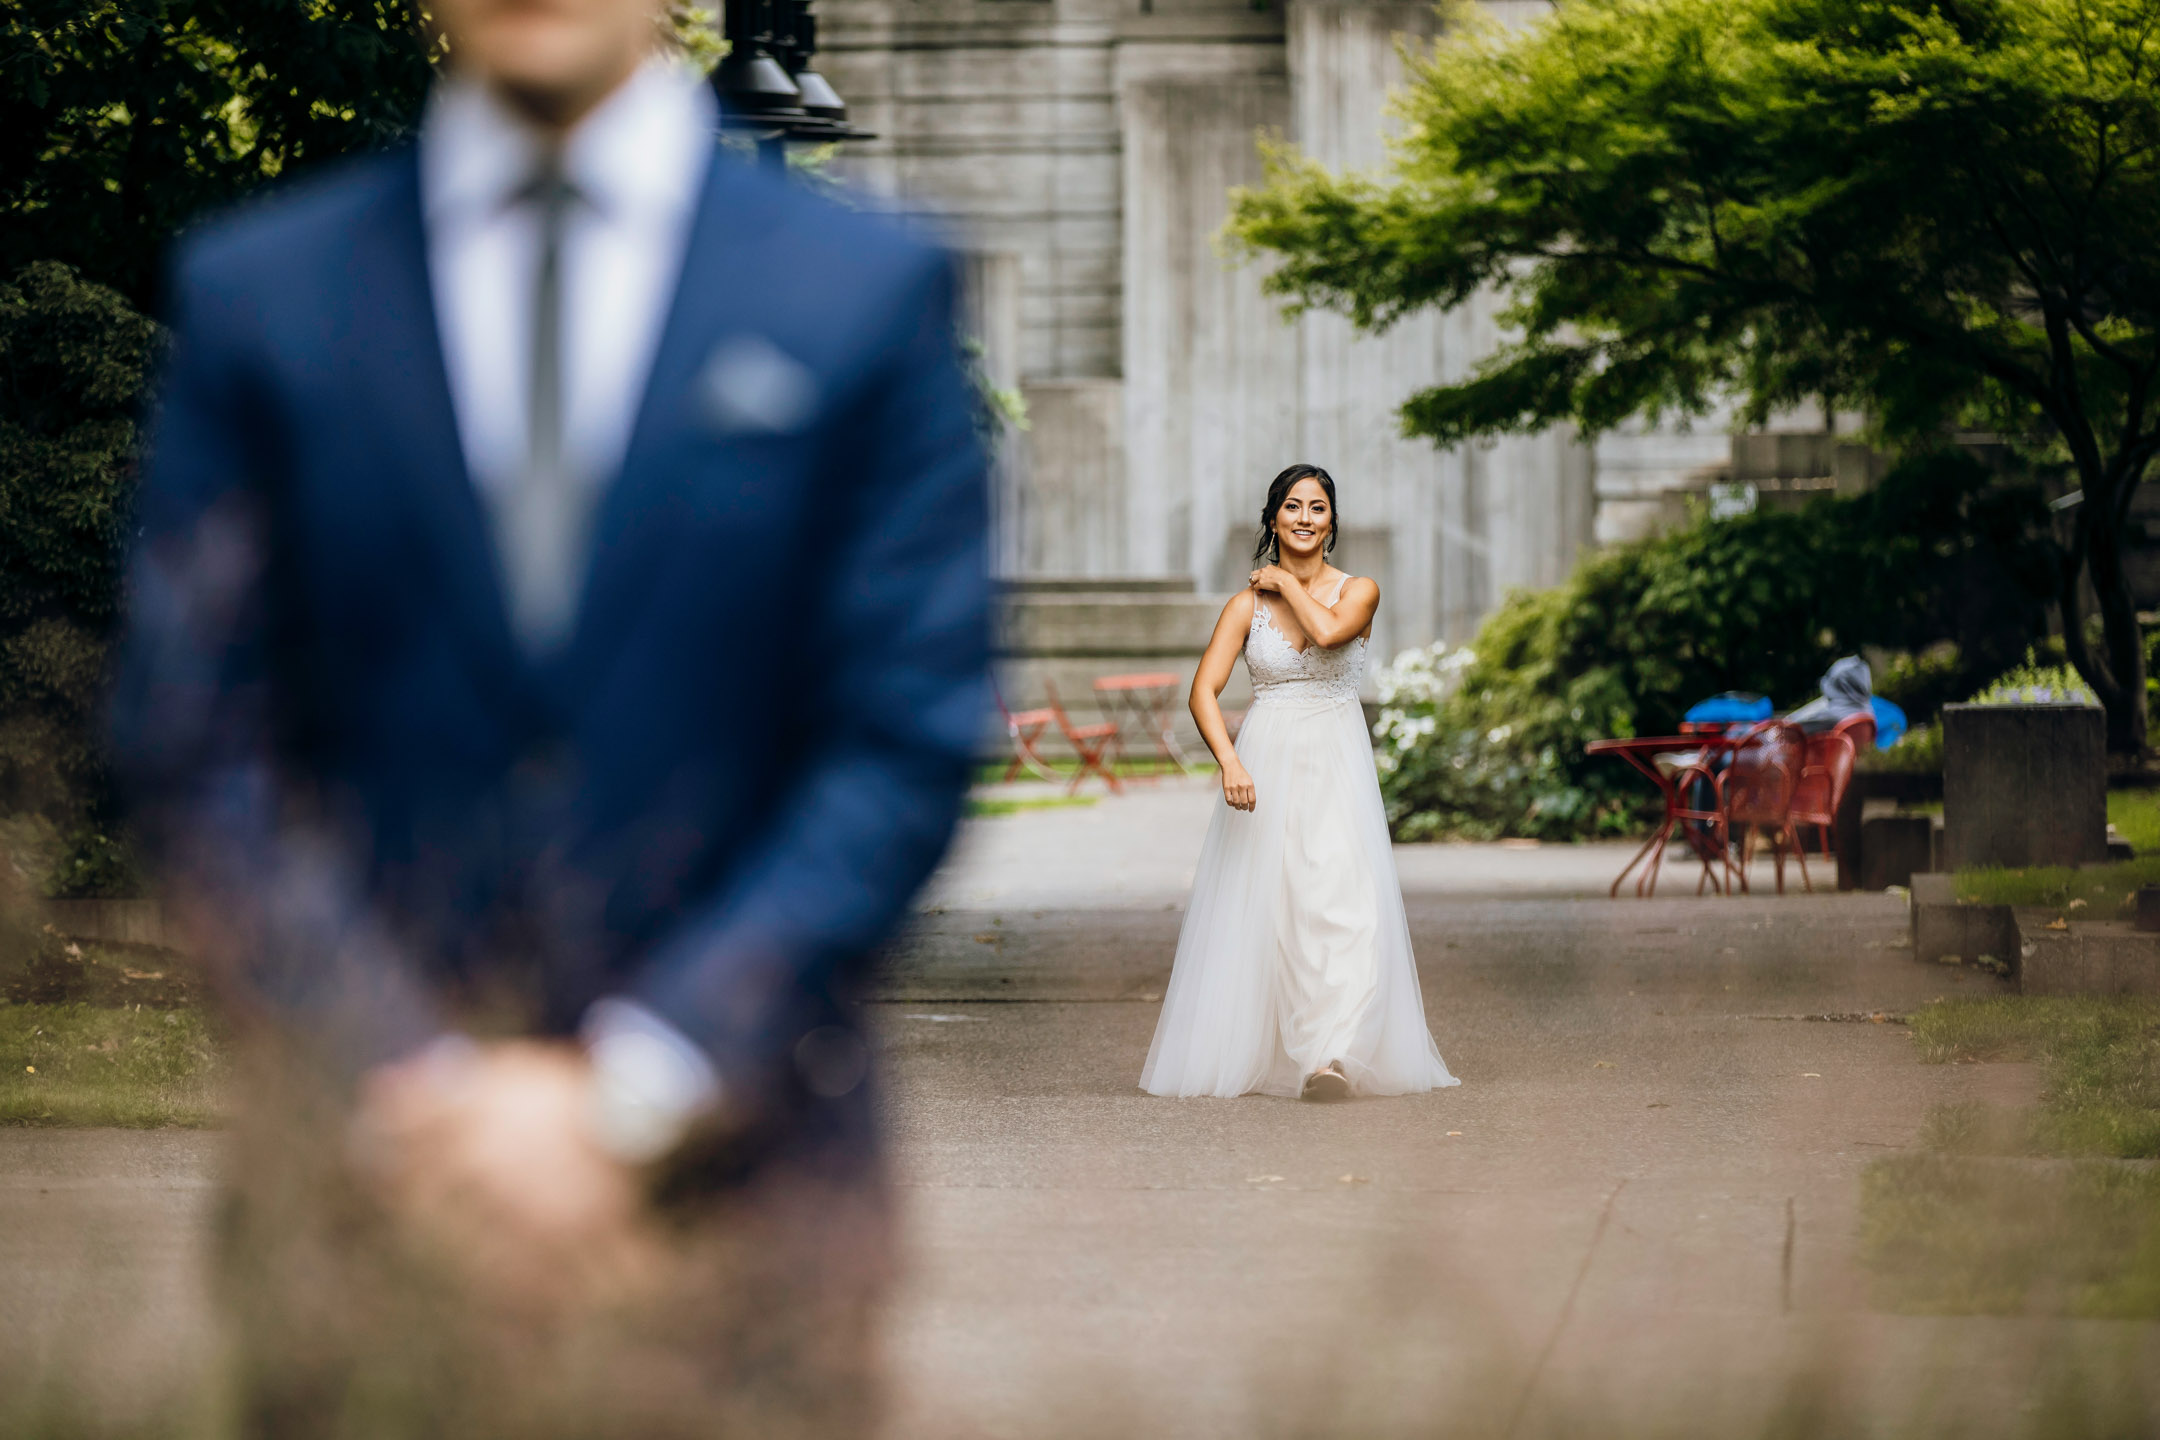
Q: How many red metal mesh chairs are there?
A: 3